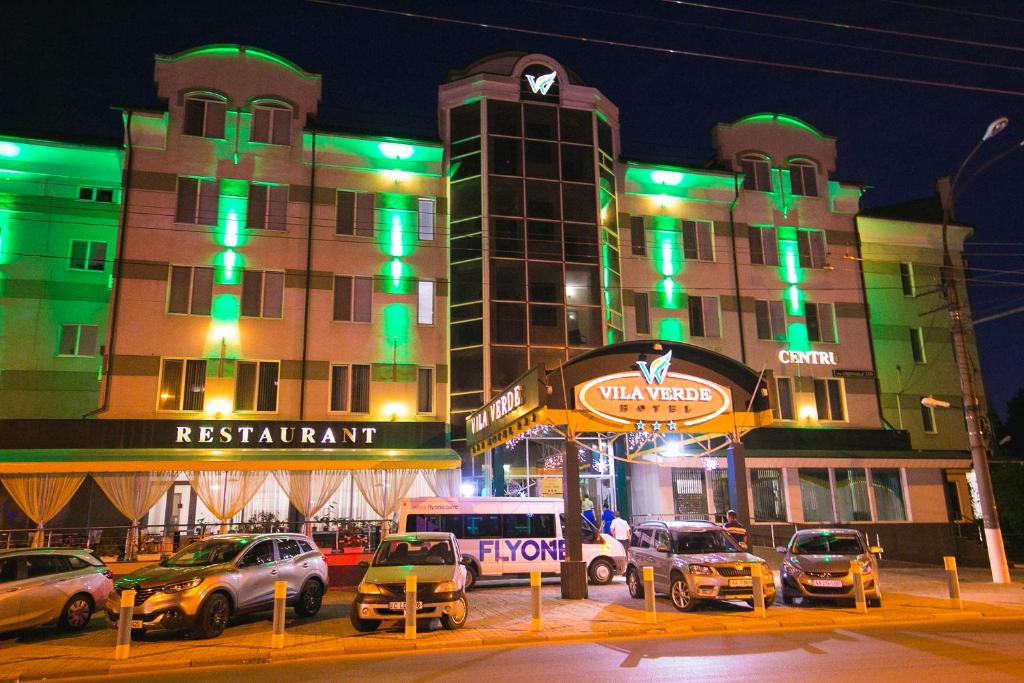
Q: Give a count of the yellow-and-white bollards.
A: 8